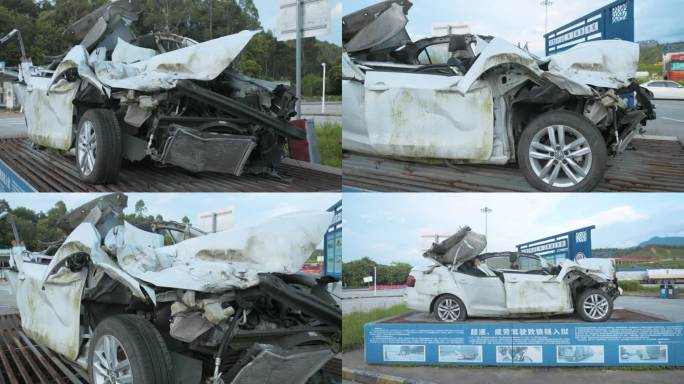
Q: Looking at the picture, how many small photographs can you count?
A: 5